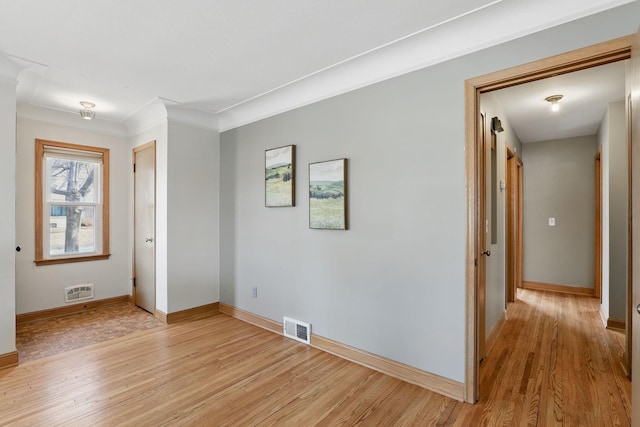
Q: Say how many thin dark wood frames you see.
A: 2